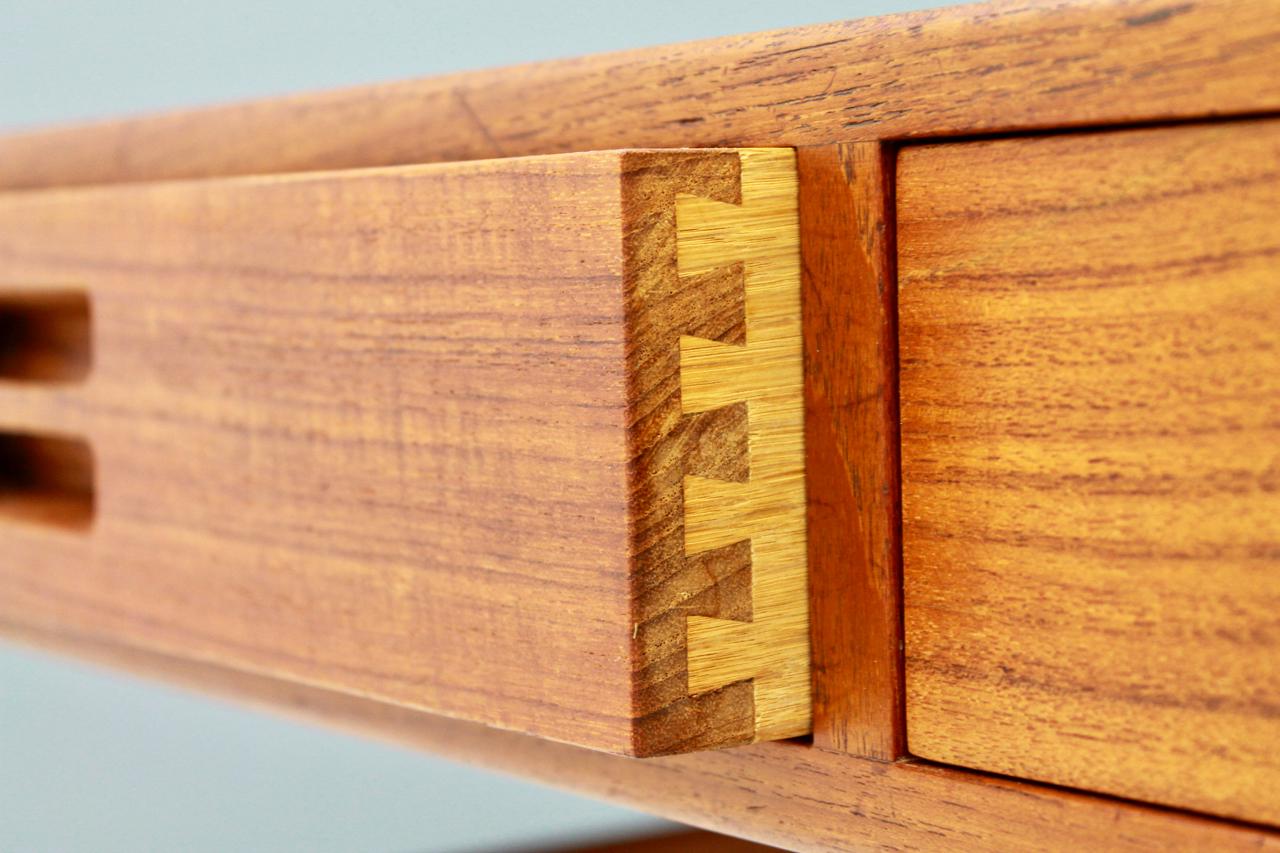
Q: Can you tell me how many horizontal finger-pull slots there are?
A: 2